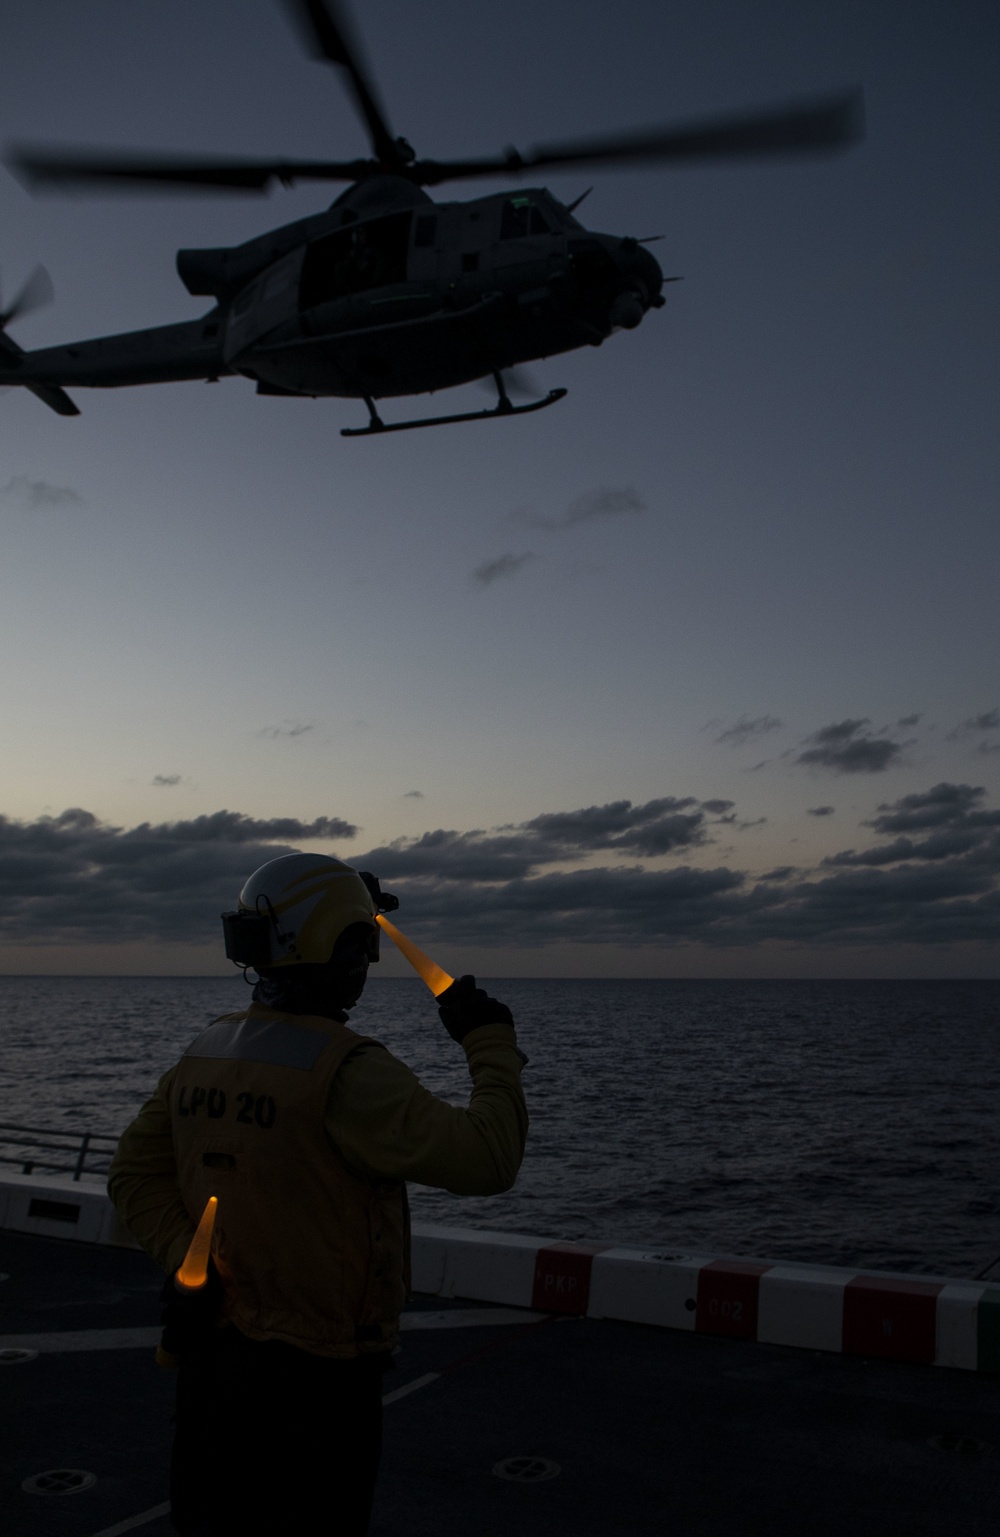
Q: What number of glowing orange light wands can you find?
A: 2